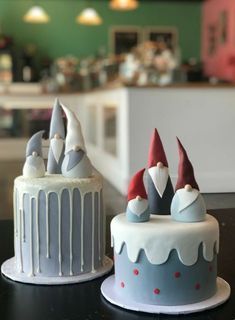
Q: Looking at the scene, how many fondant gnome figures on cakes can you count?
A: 6